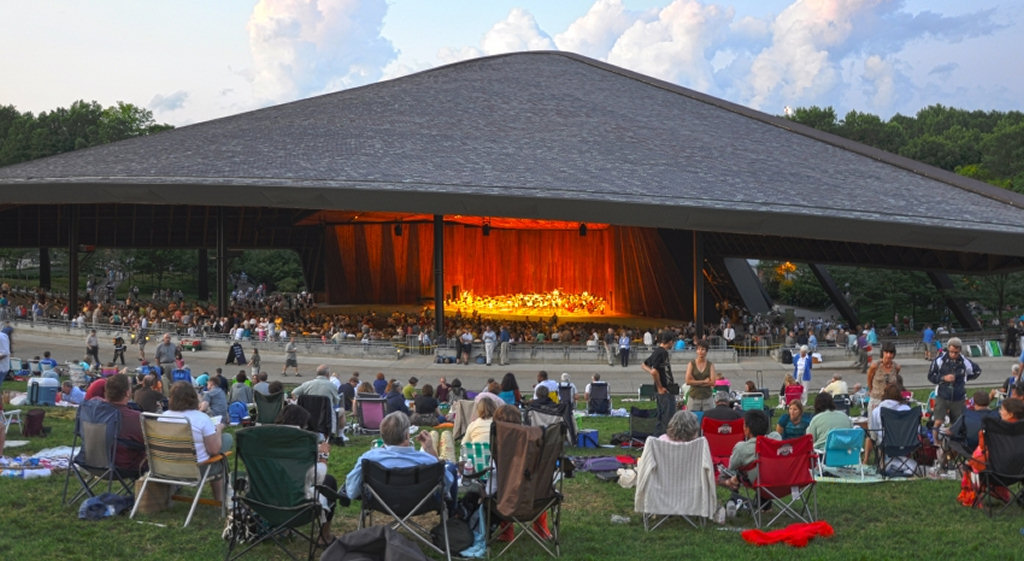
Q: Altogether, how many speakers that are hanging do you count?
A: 3